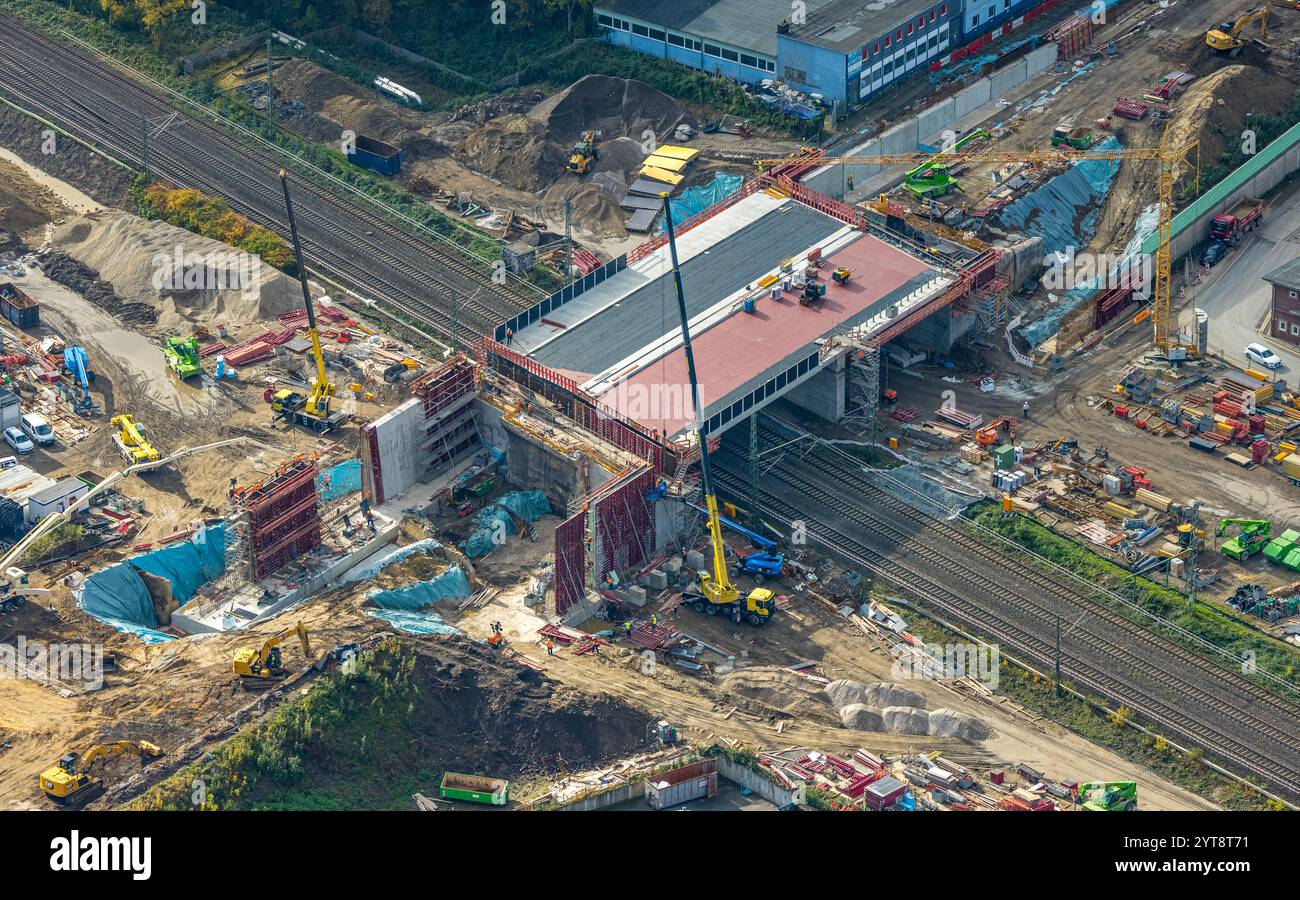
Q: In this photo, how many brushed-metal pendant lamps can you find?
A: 0